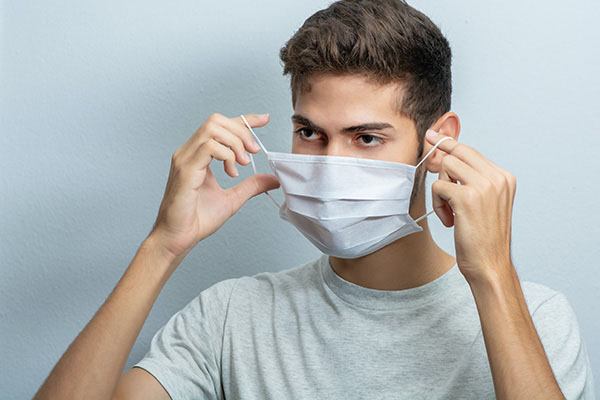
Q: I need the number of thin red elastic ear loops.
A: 0